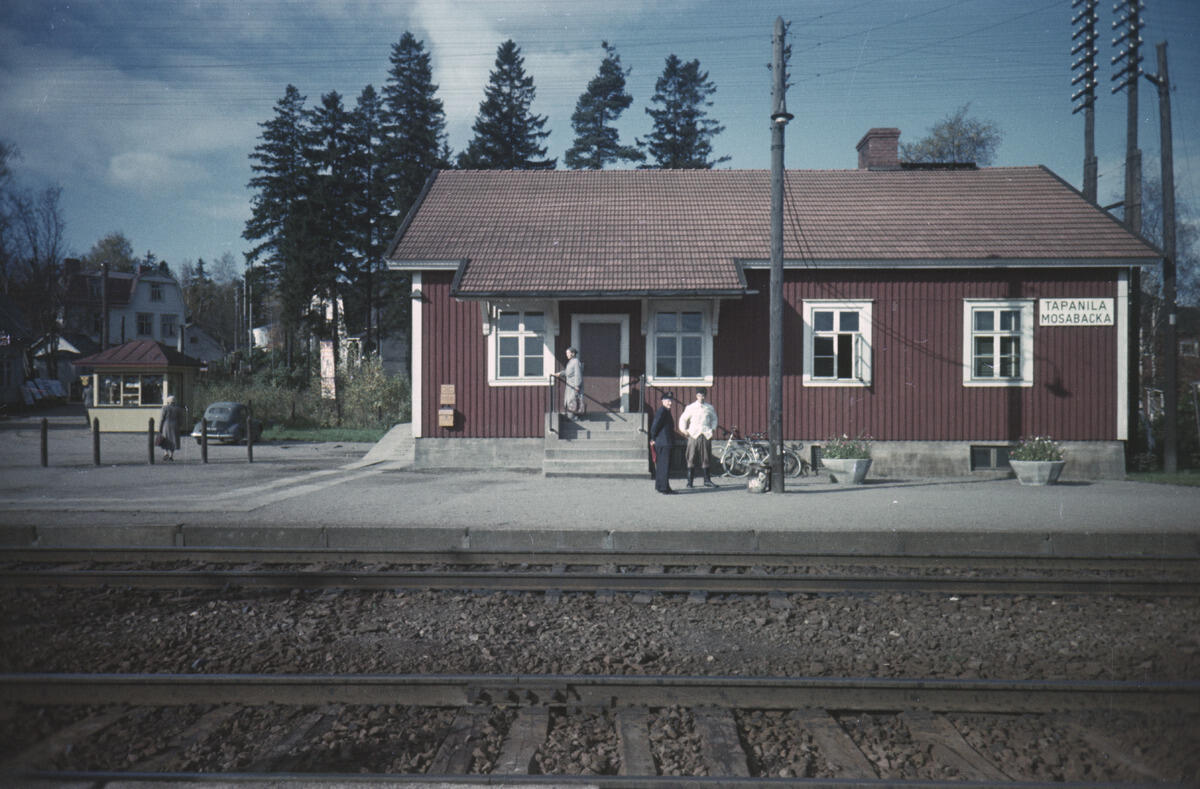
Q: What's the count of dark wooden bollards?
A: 5